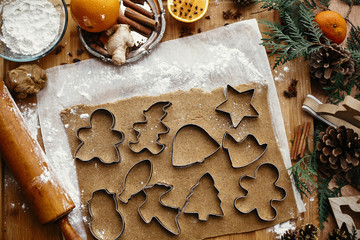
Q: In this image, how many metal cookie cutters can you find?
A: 10